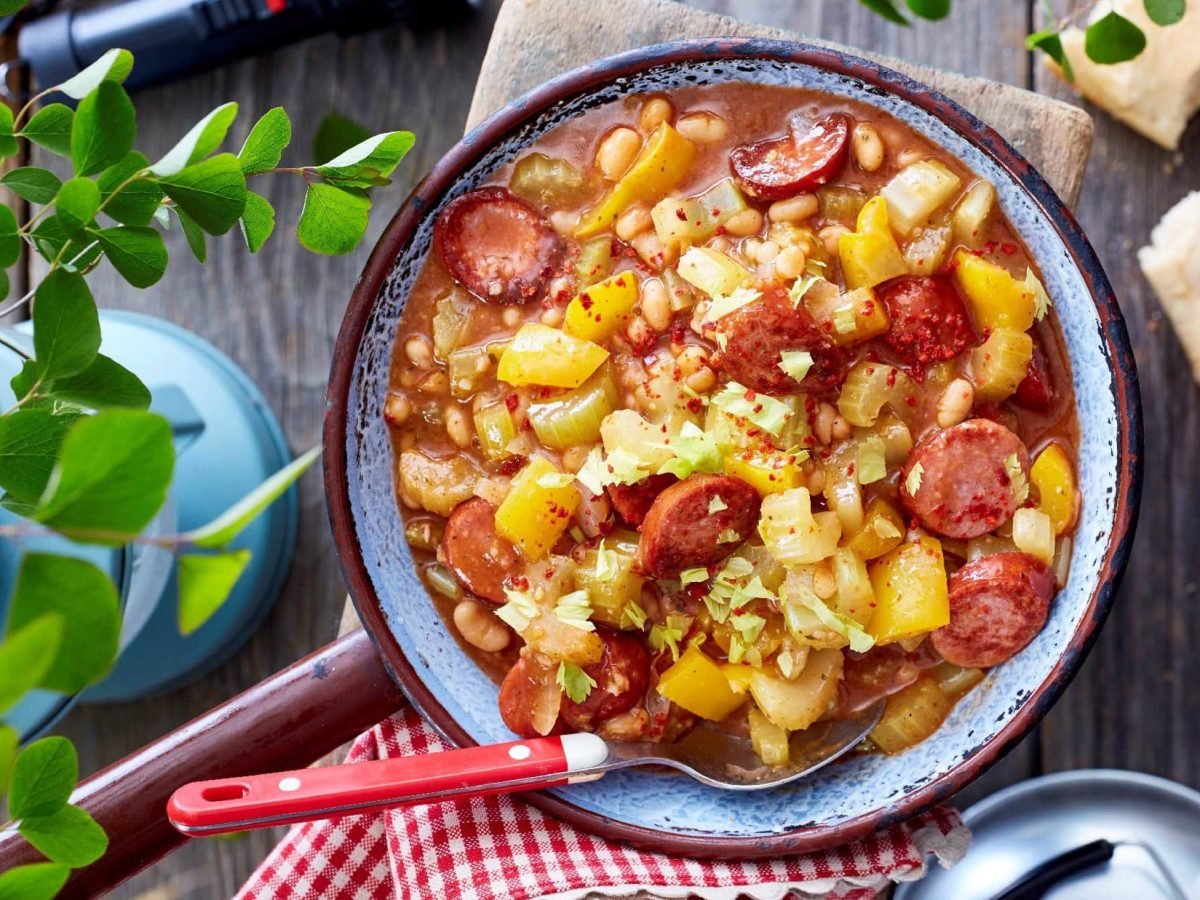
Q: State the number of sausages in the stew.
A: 12